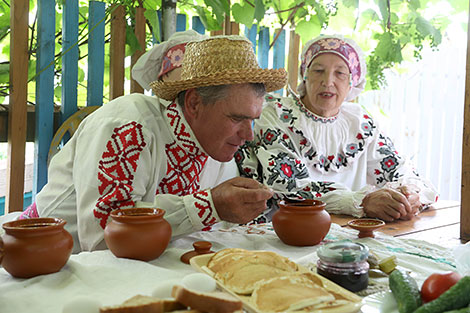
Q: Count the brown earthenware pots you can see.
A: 3